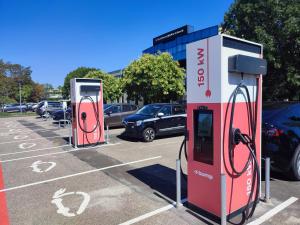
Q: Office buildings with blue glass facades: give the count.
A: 1